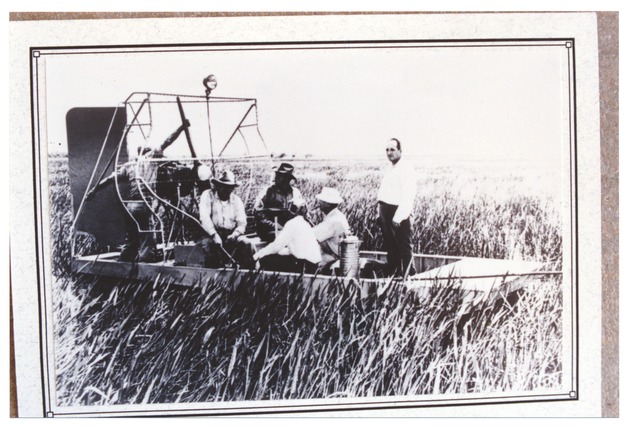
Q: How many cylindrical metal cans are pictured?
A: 1